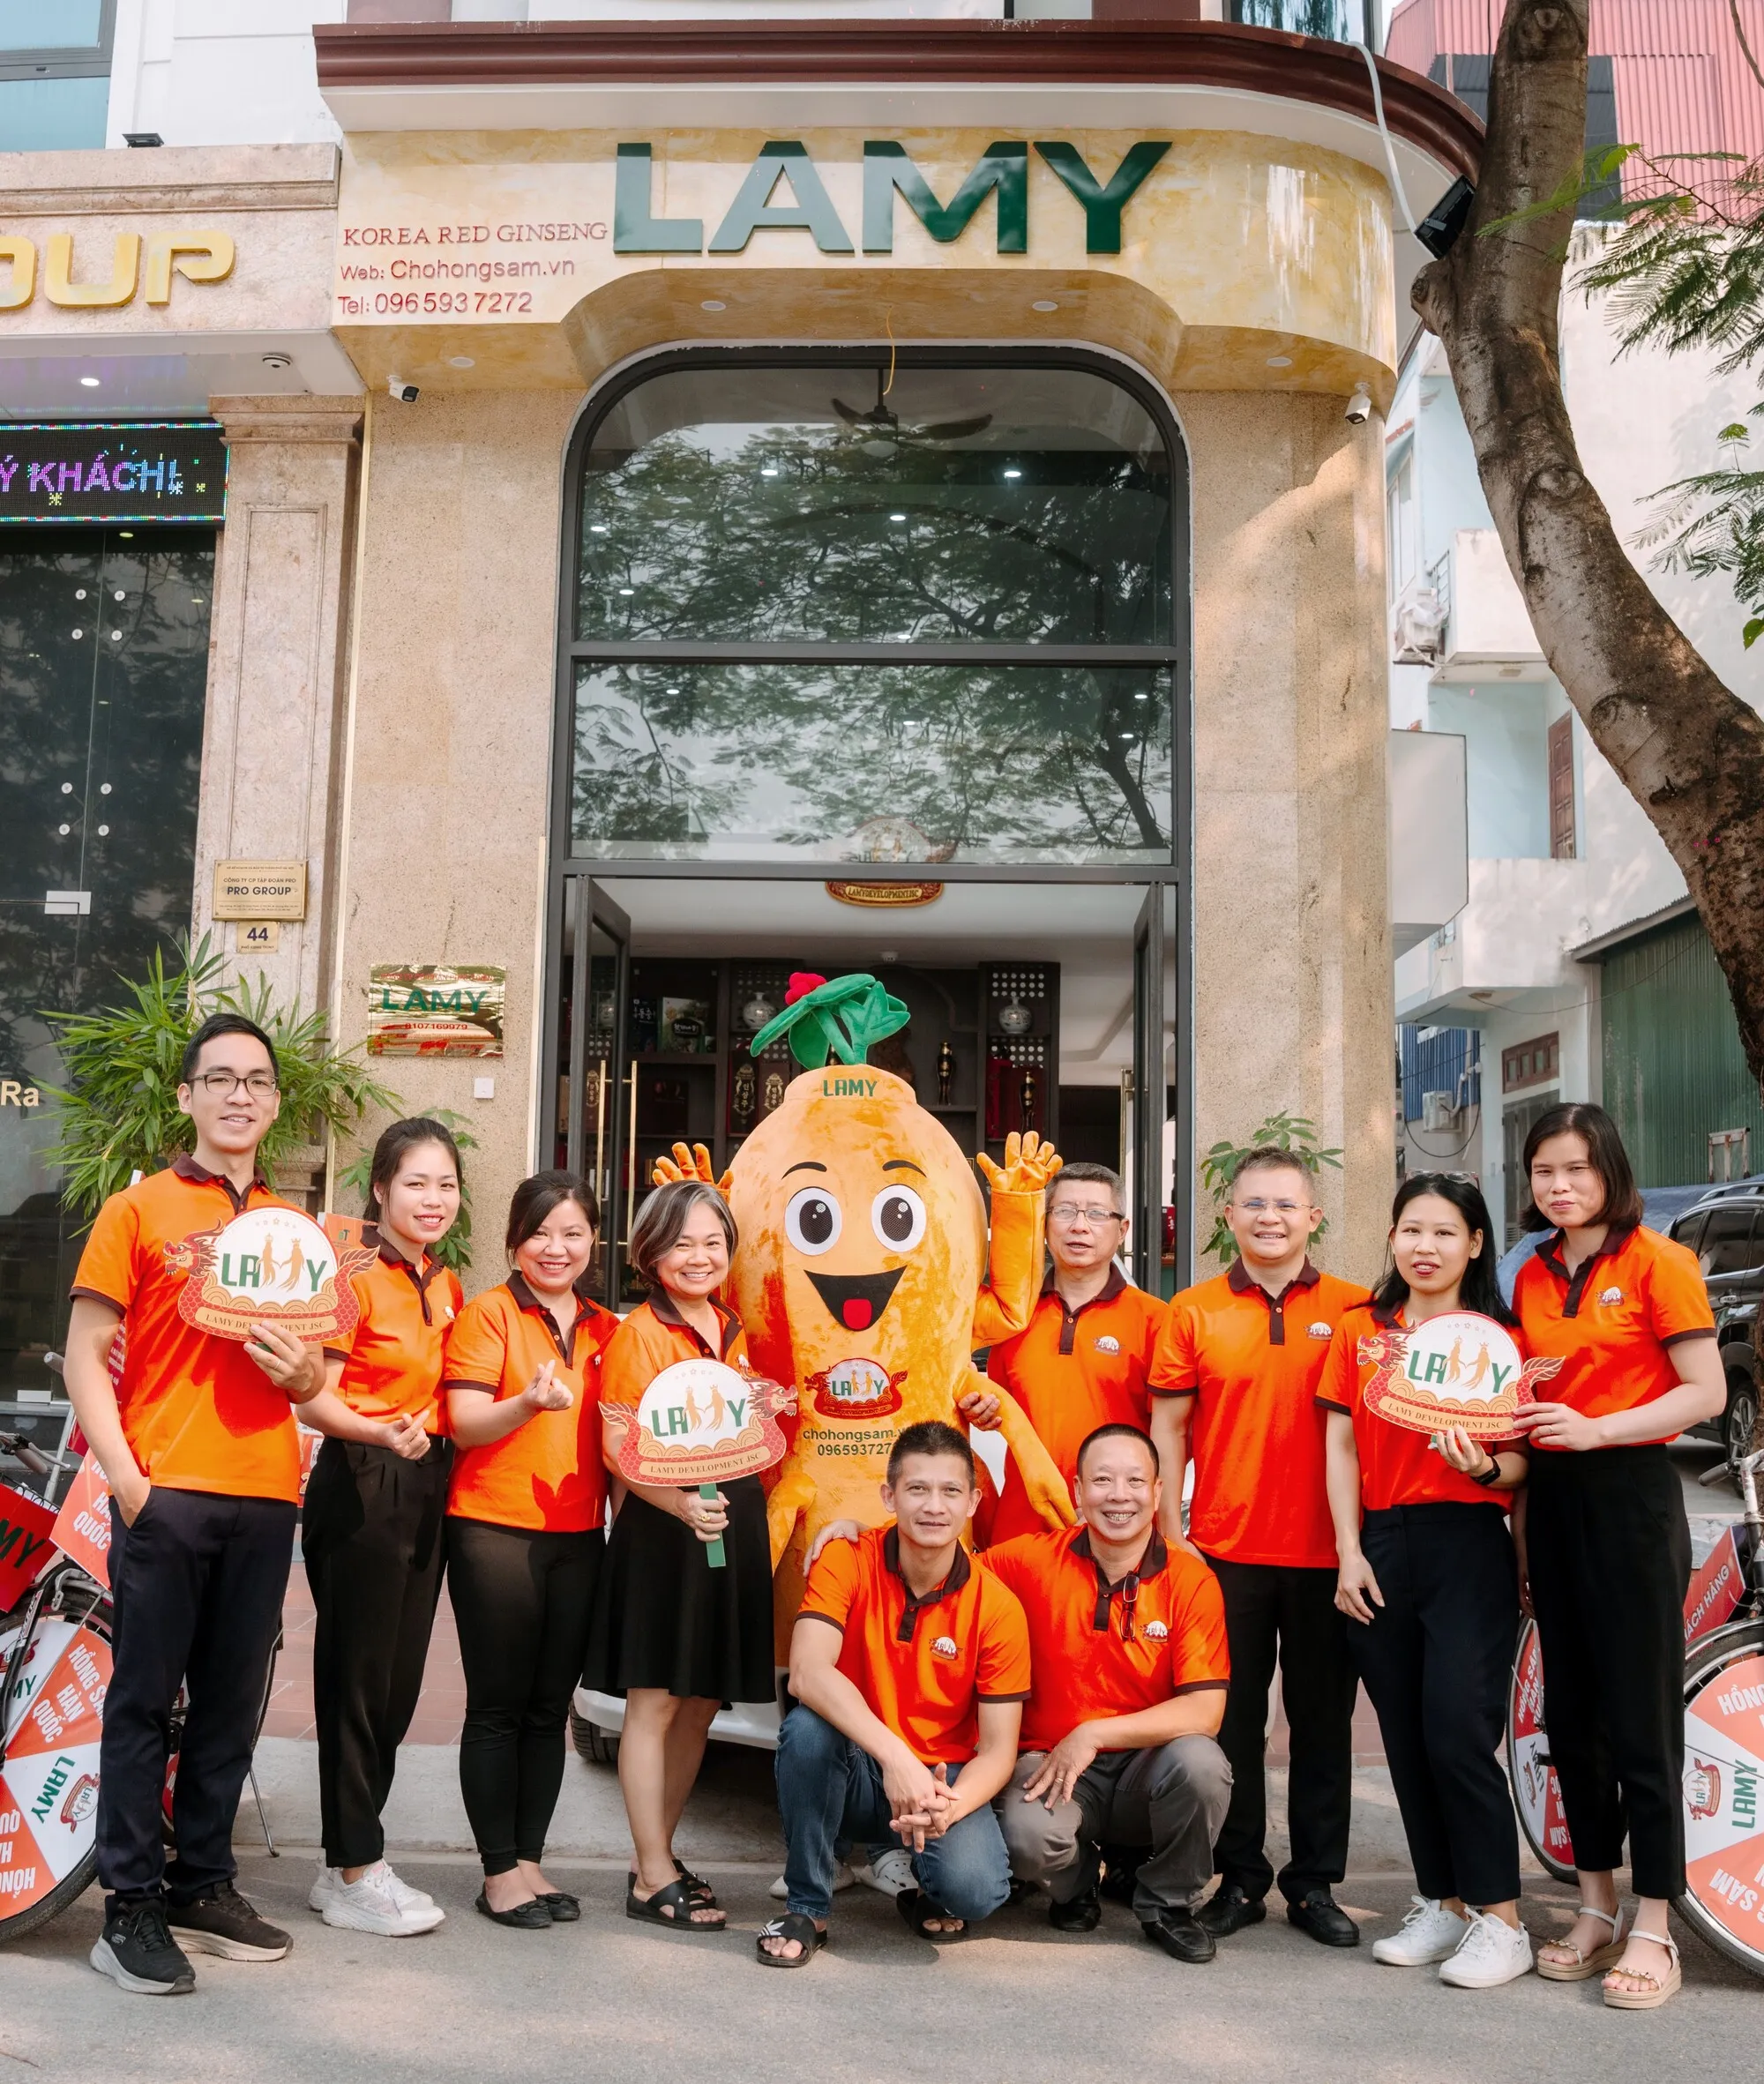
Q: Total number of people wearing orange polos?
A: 10